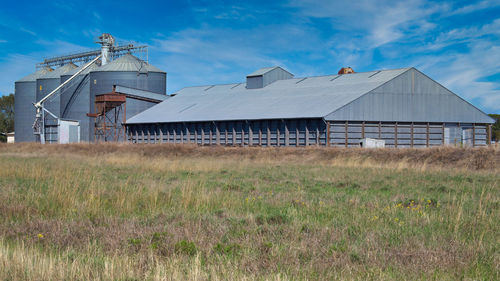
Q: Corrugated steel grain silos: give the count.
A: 4